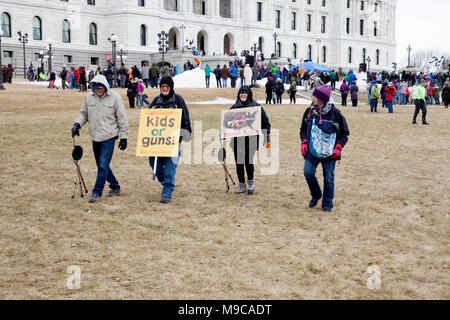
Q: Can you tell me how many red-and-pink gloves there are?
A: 2